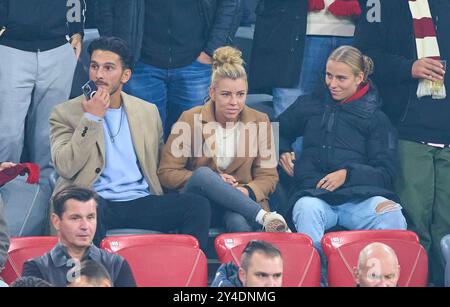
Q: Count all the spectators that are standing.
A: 4